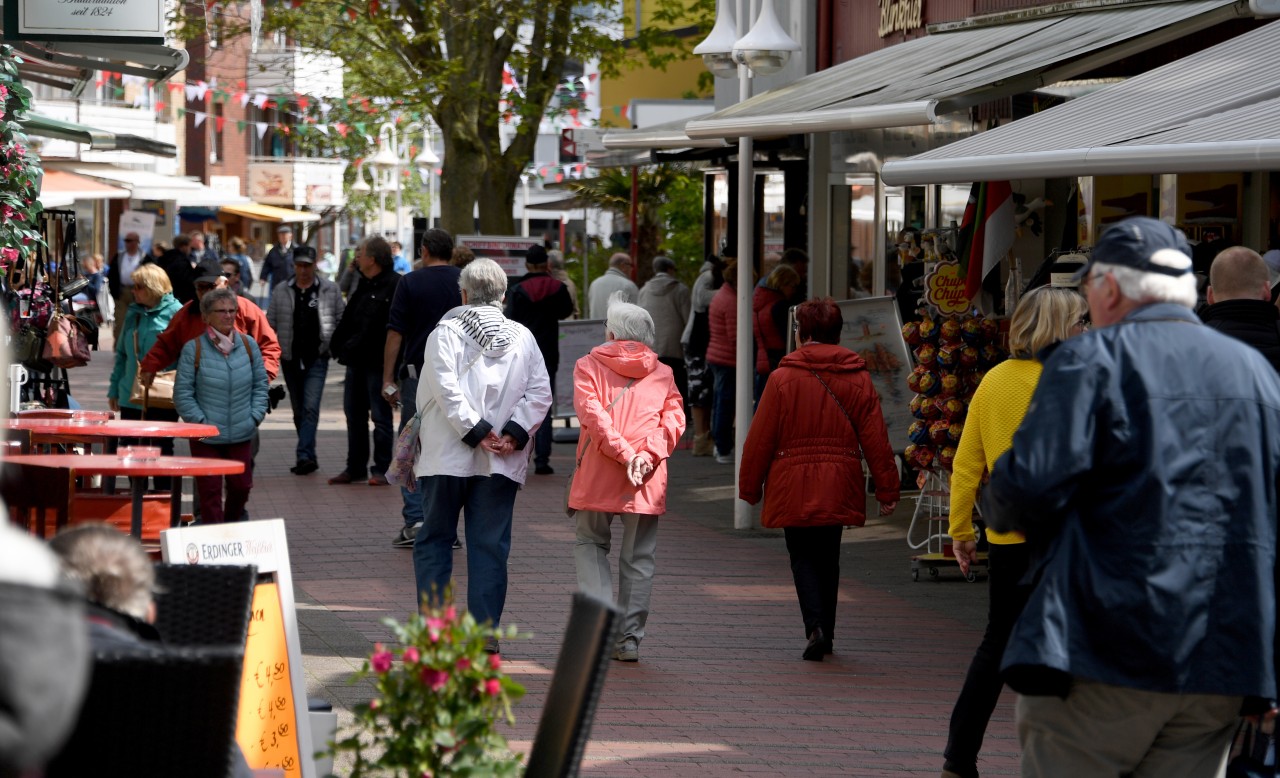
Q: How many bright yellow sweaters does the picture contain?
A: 1